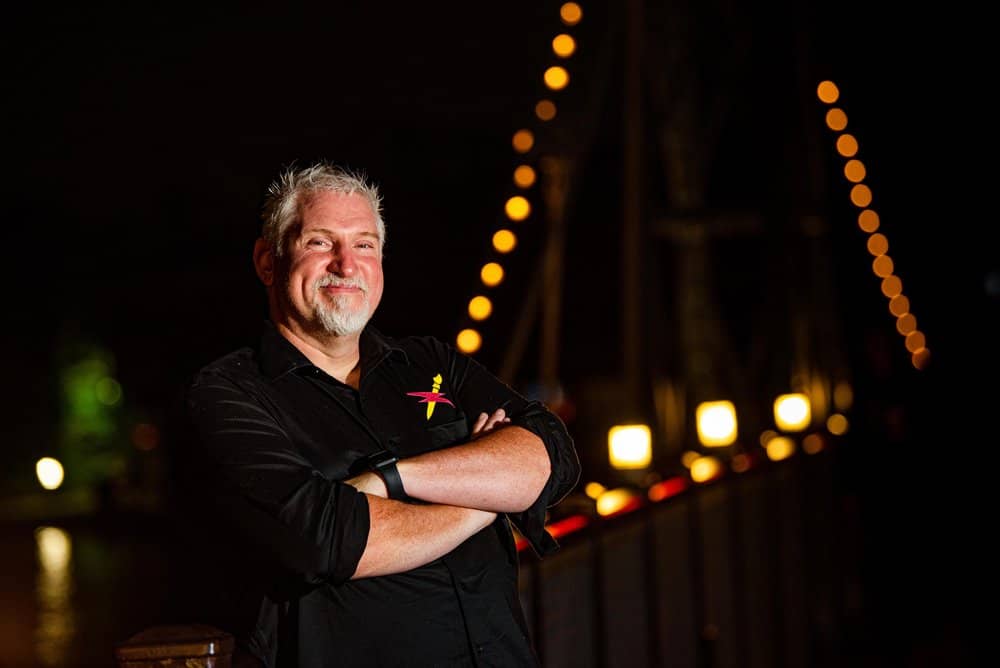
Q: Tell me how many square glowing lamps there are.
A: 3